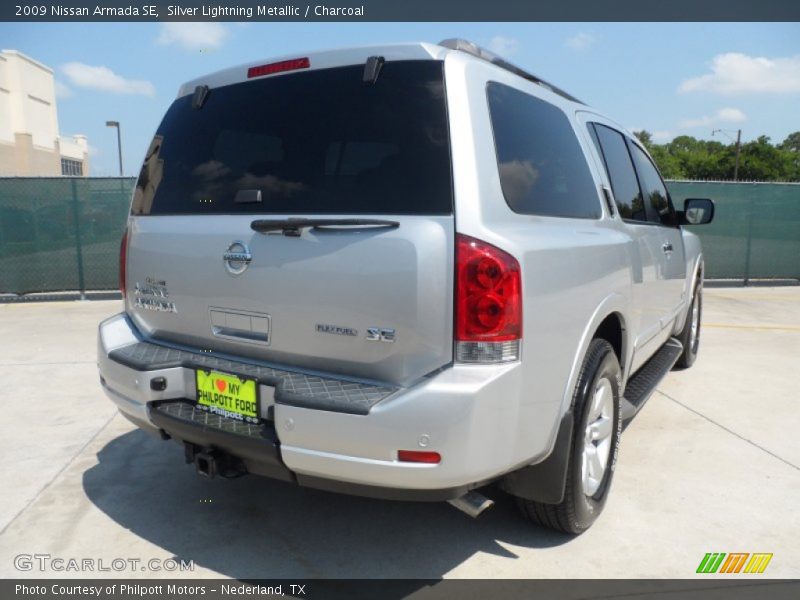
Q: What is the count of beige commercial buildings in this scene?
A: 1